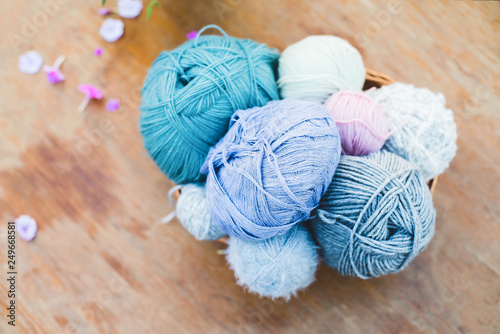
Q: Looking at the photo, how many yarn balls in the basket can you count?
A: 8